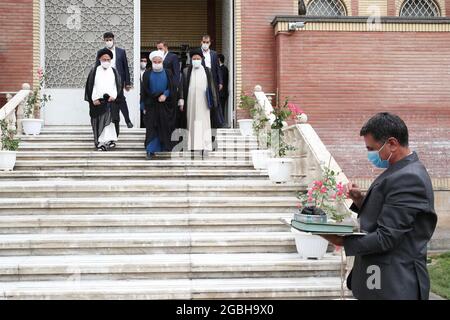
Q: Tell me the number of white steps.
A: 12